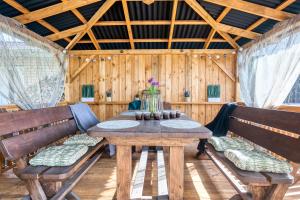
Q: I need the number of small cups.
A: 6